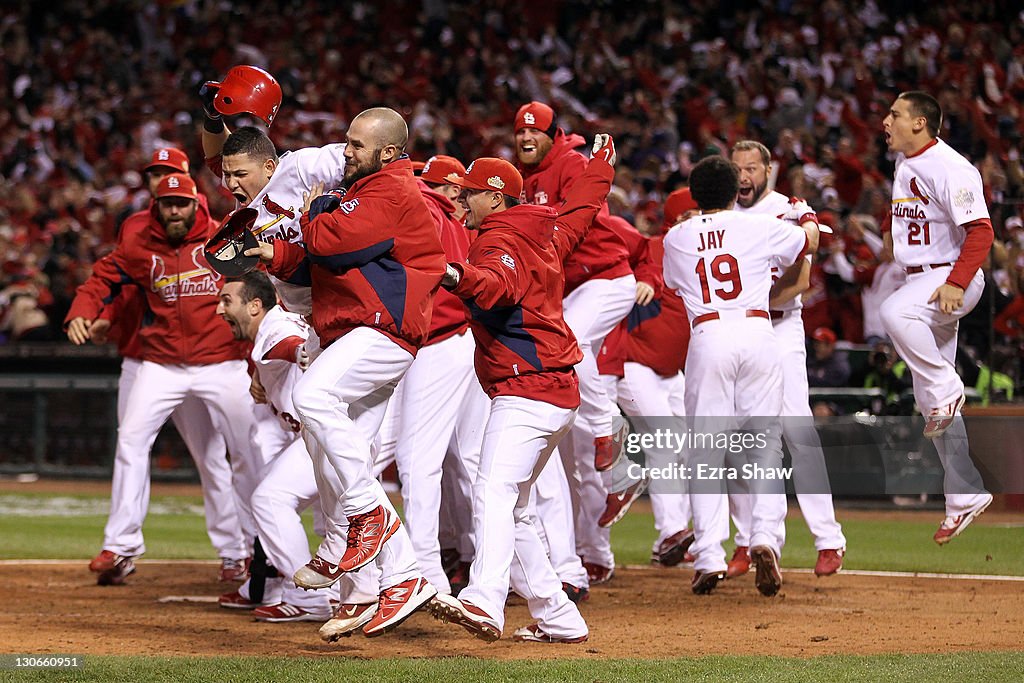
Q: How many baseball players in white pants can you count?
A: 12